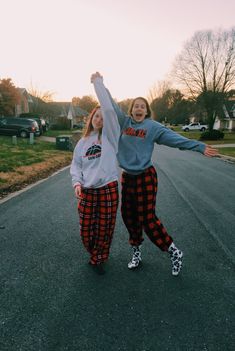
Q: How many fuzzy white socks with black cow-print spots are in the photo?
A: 2